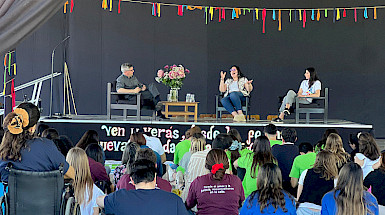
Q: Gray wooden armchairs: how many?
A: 3